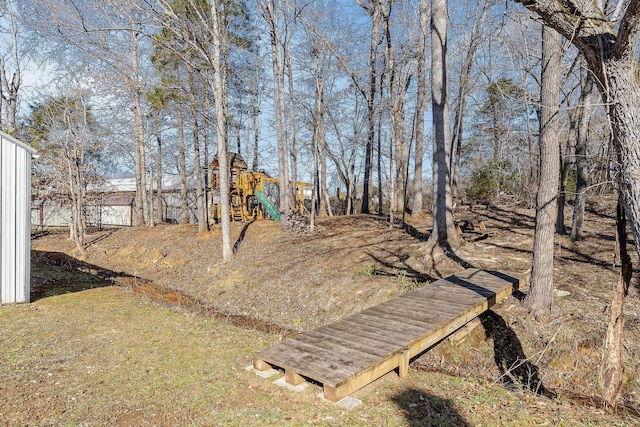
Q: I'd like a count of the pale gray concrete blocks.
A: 3